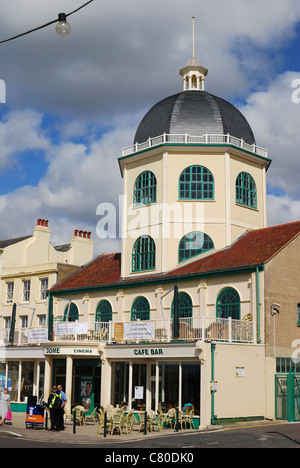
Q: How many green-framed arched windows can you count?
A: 10